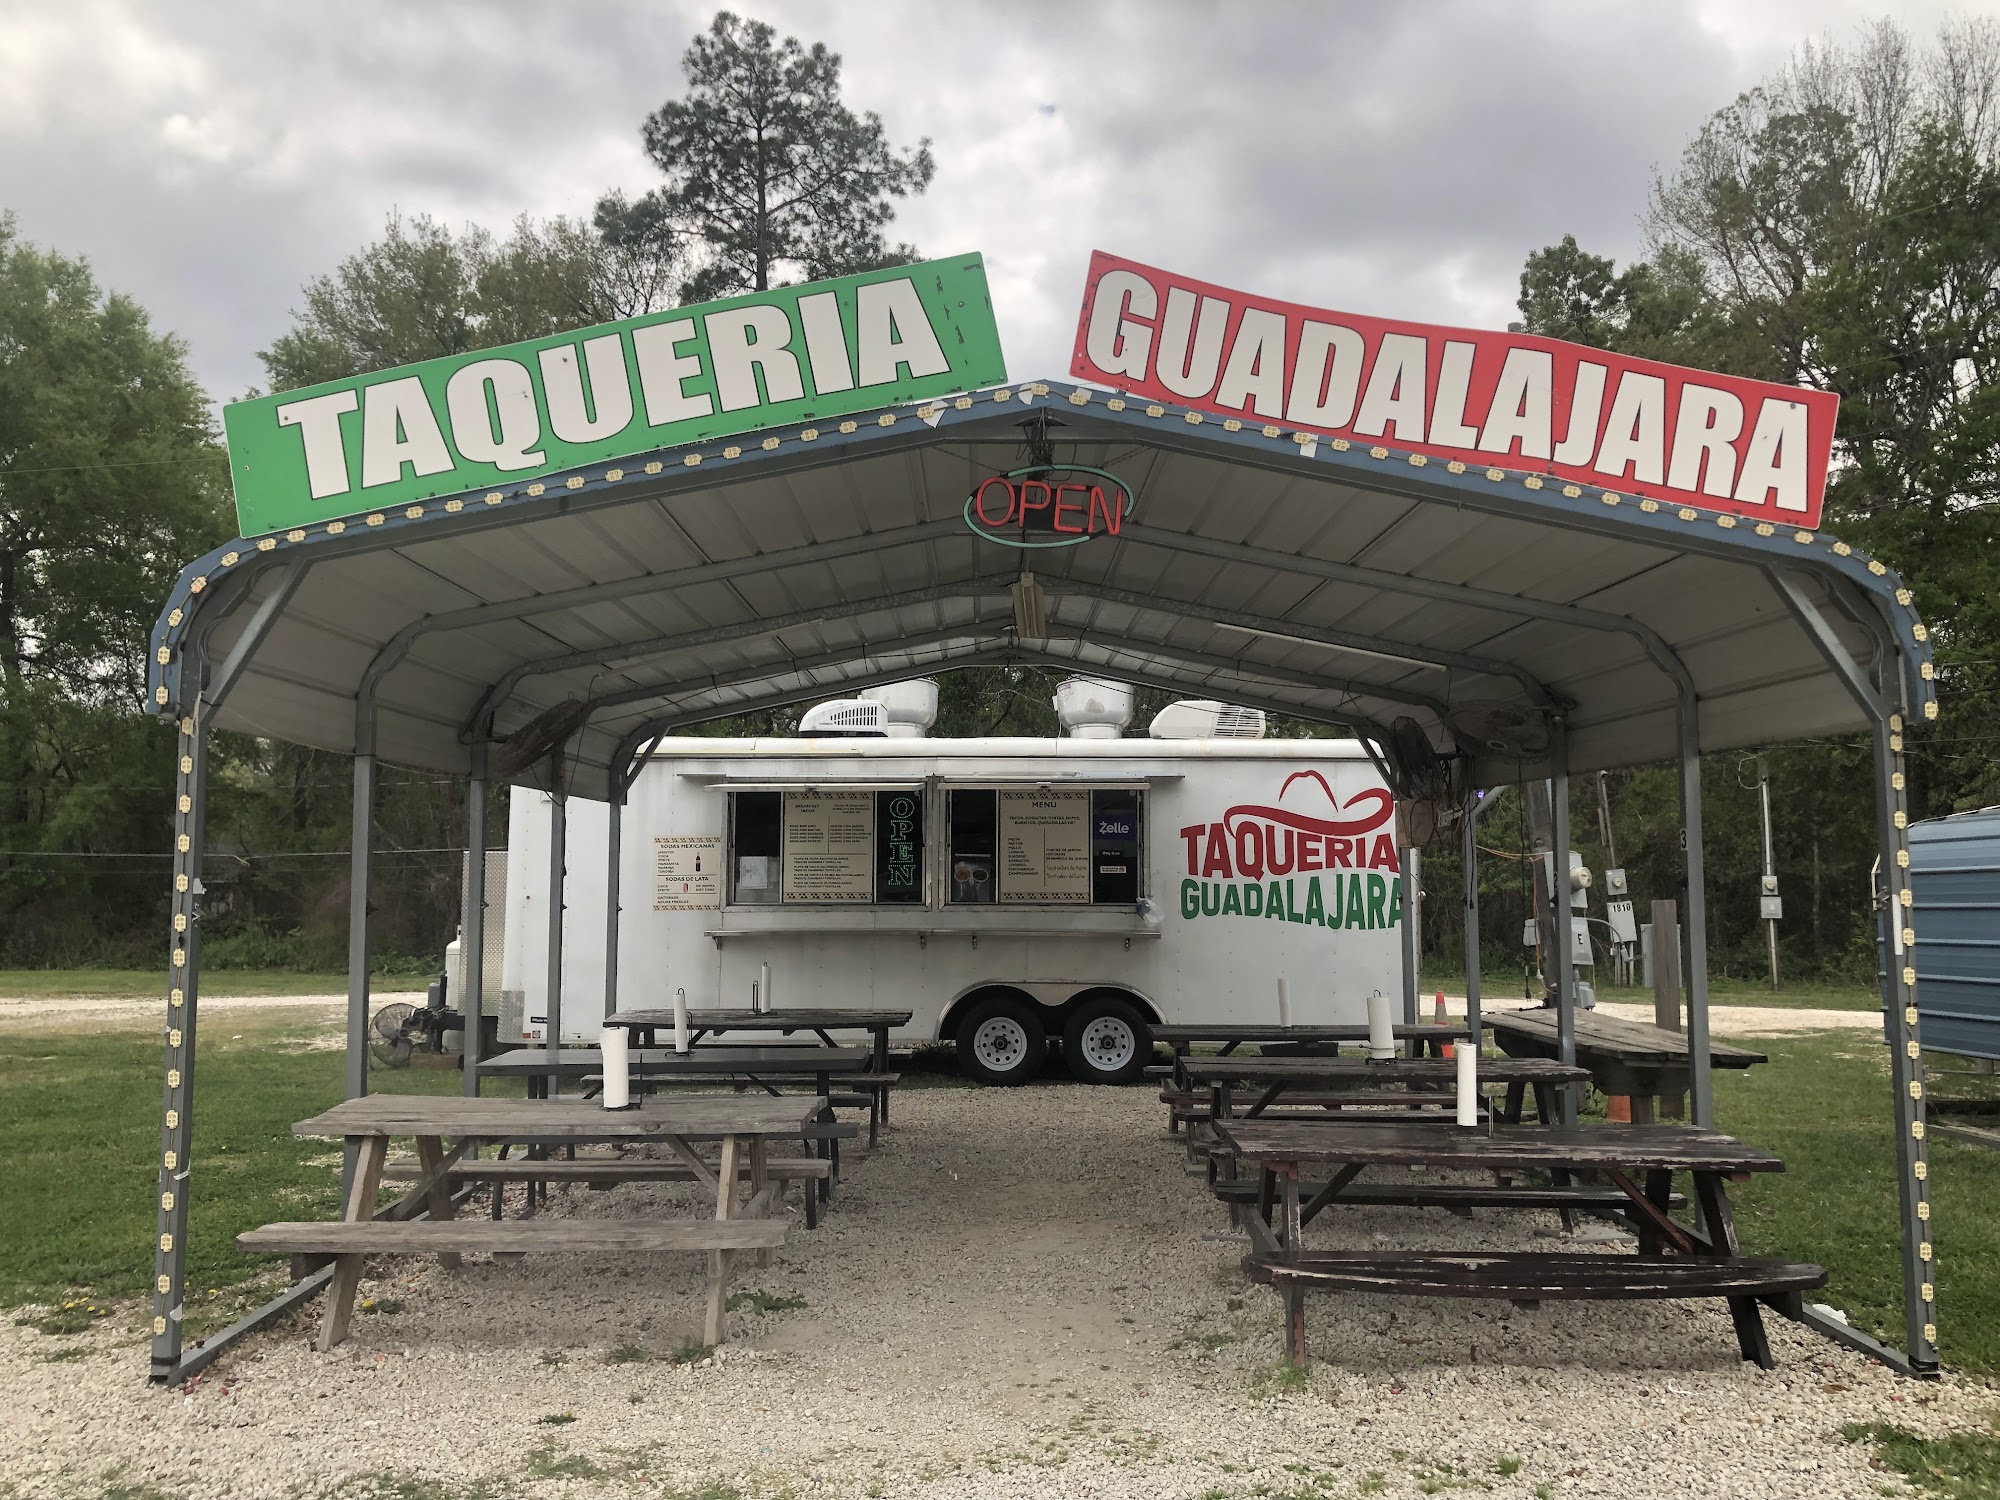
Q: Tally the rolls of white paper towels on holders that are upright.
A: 6